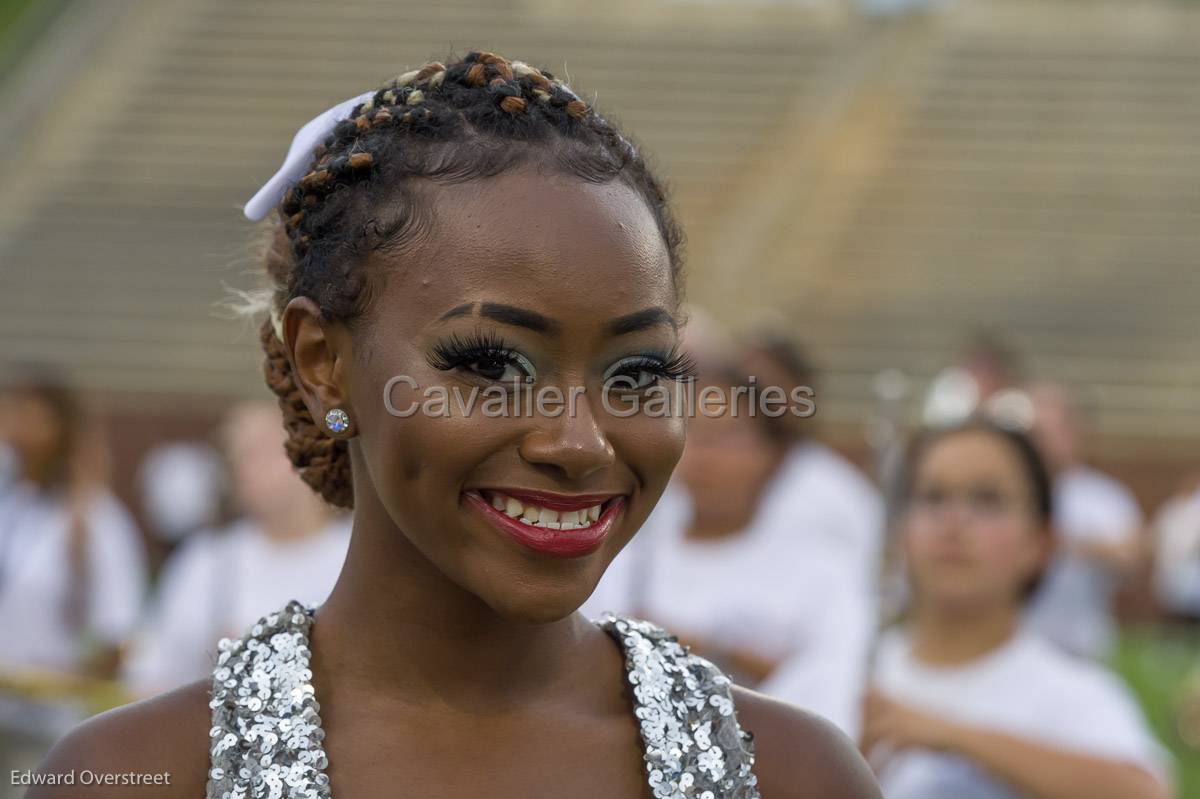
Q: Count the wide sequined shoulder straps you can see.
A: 2